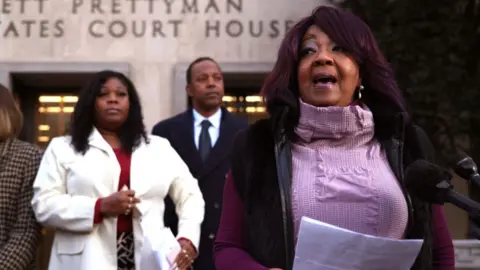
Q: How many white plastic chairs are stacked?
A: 0